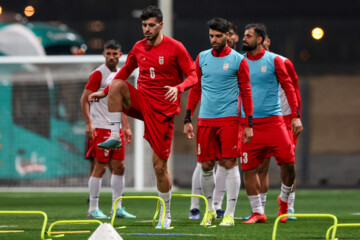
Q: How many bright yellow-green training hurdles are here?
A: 6